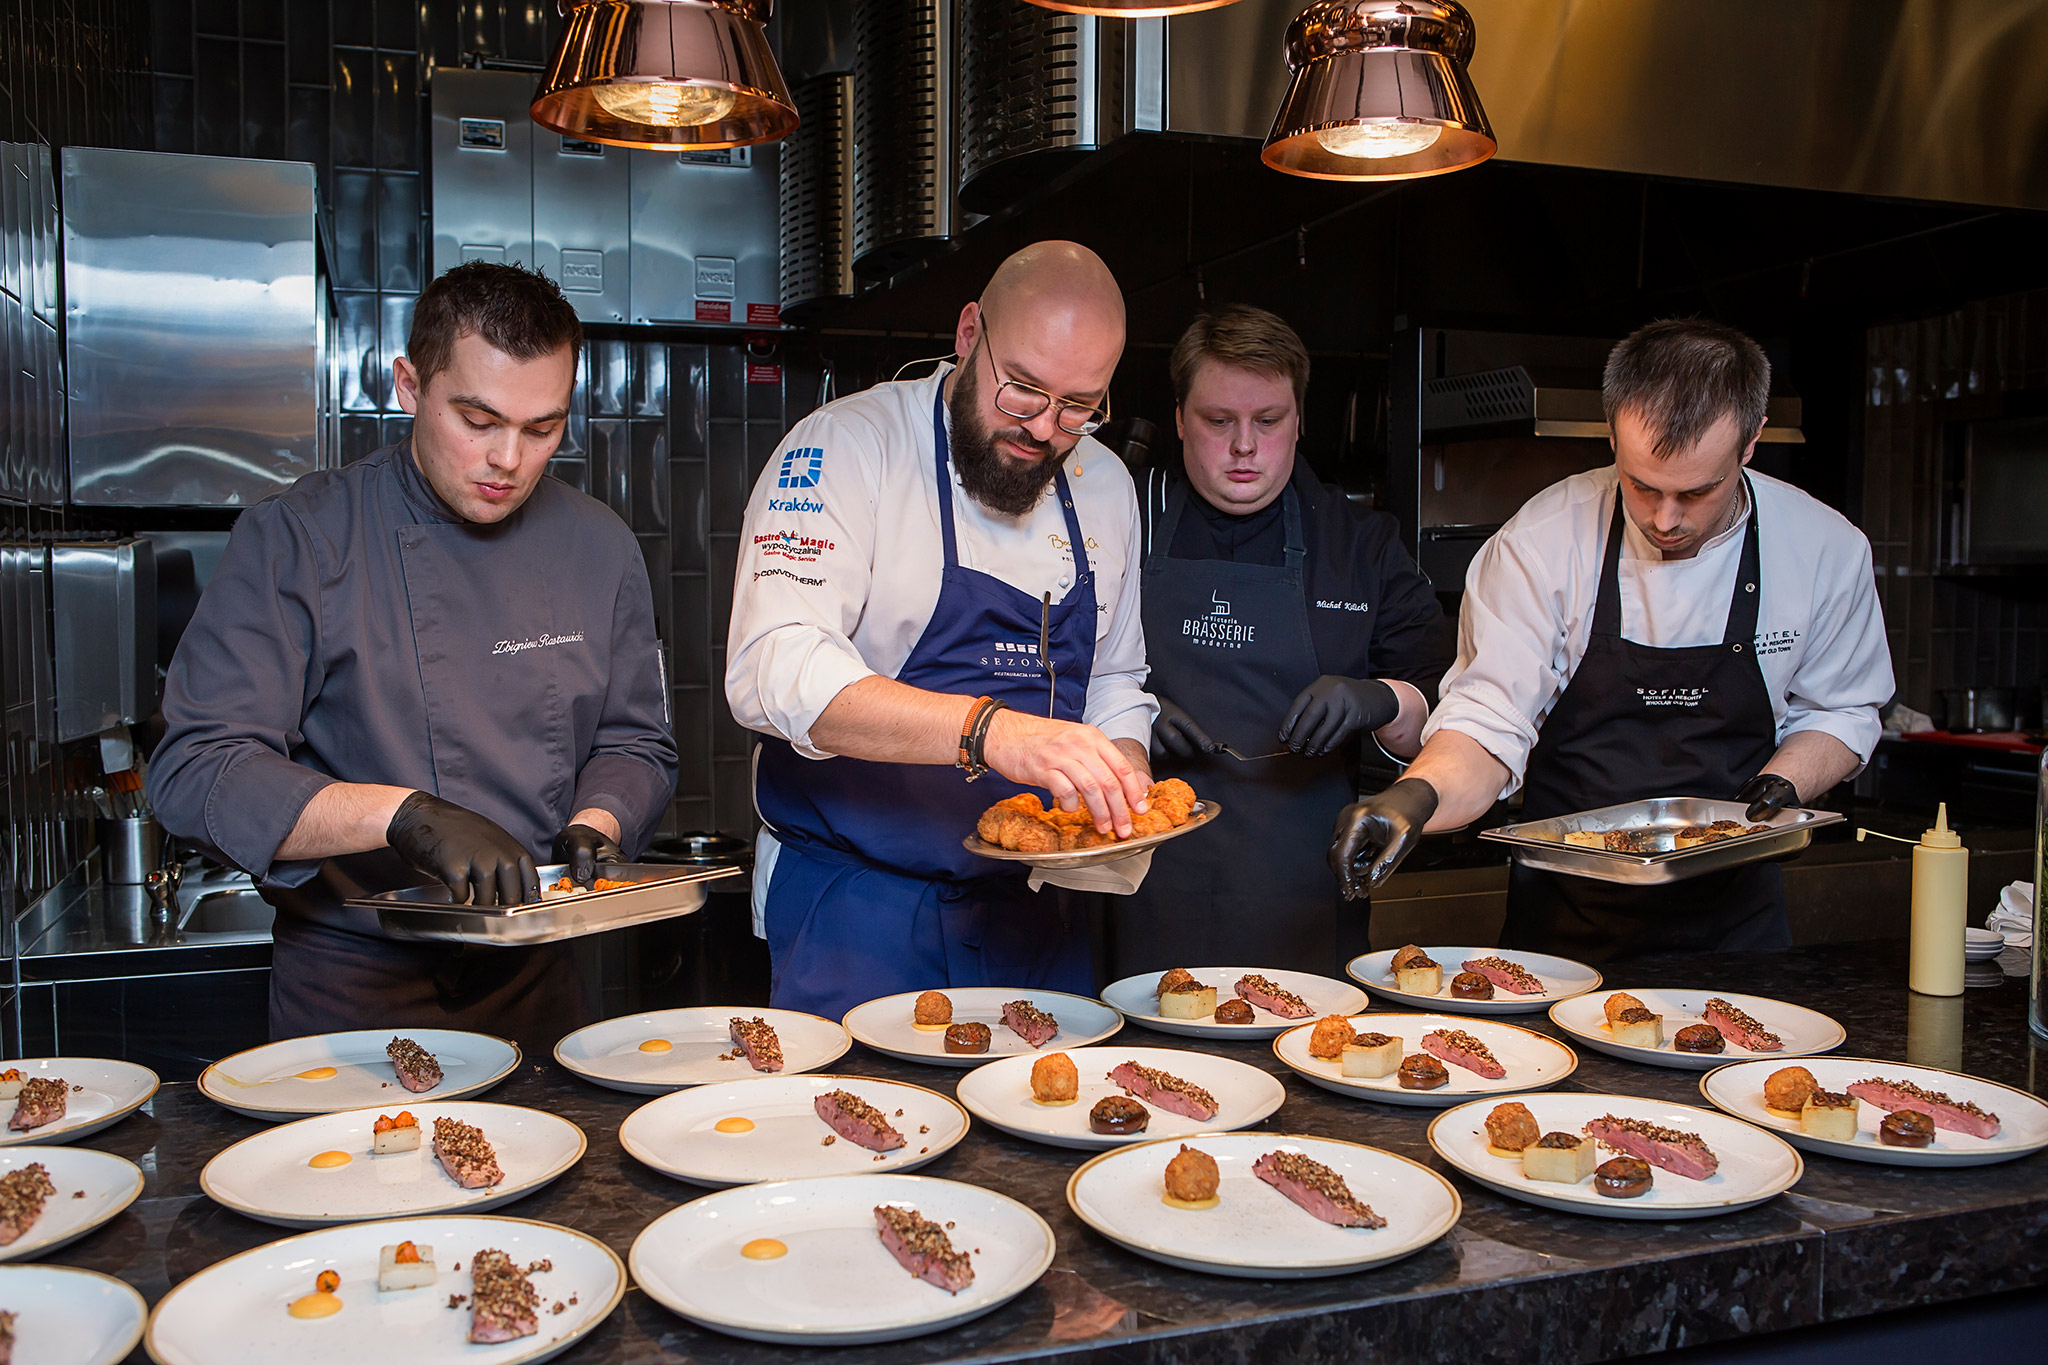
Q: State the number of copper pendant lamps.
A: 3